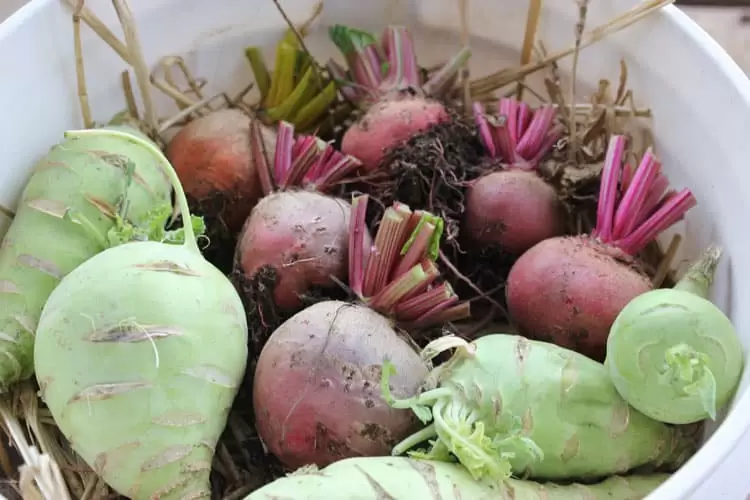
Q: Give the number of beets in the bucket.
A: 6